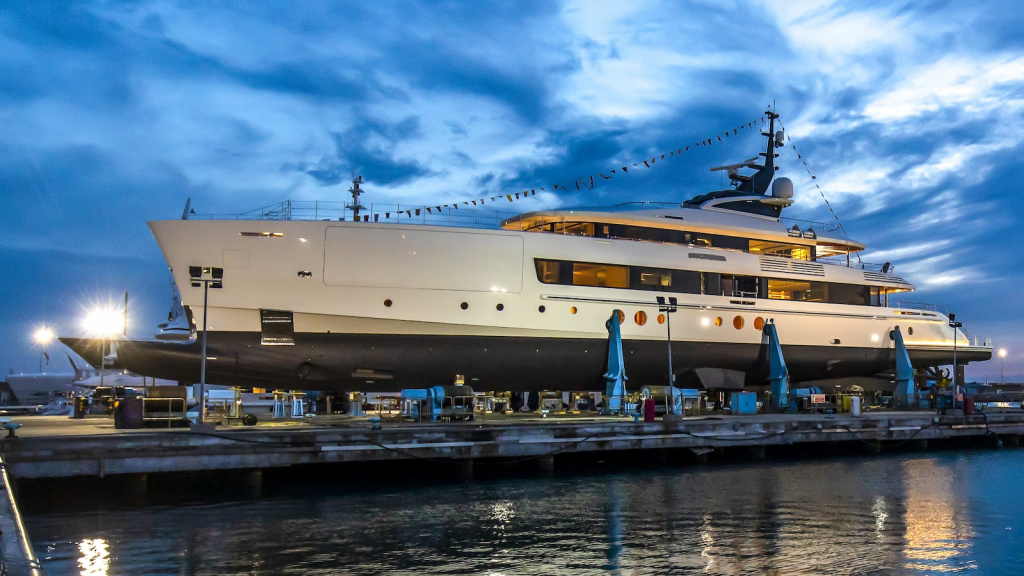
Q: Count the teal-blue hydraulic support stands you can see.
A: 3